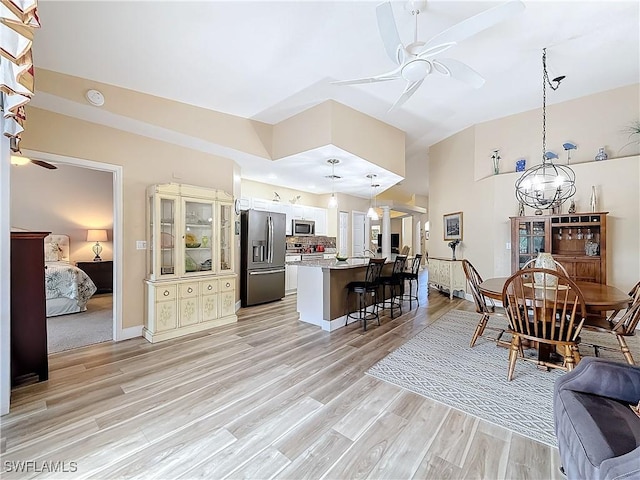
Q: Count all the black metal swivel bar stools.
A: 3